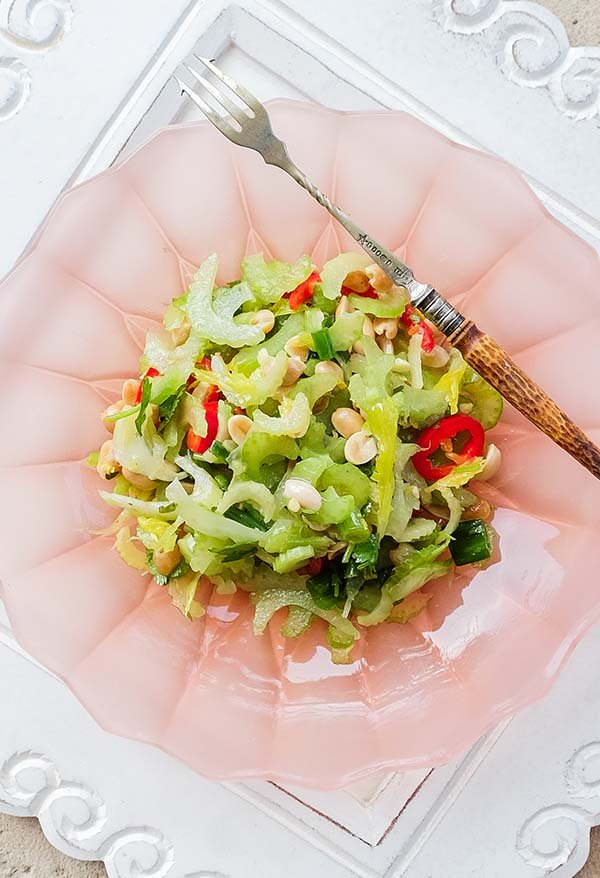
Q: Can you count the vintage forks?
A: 1